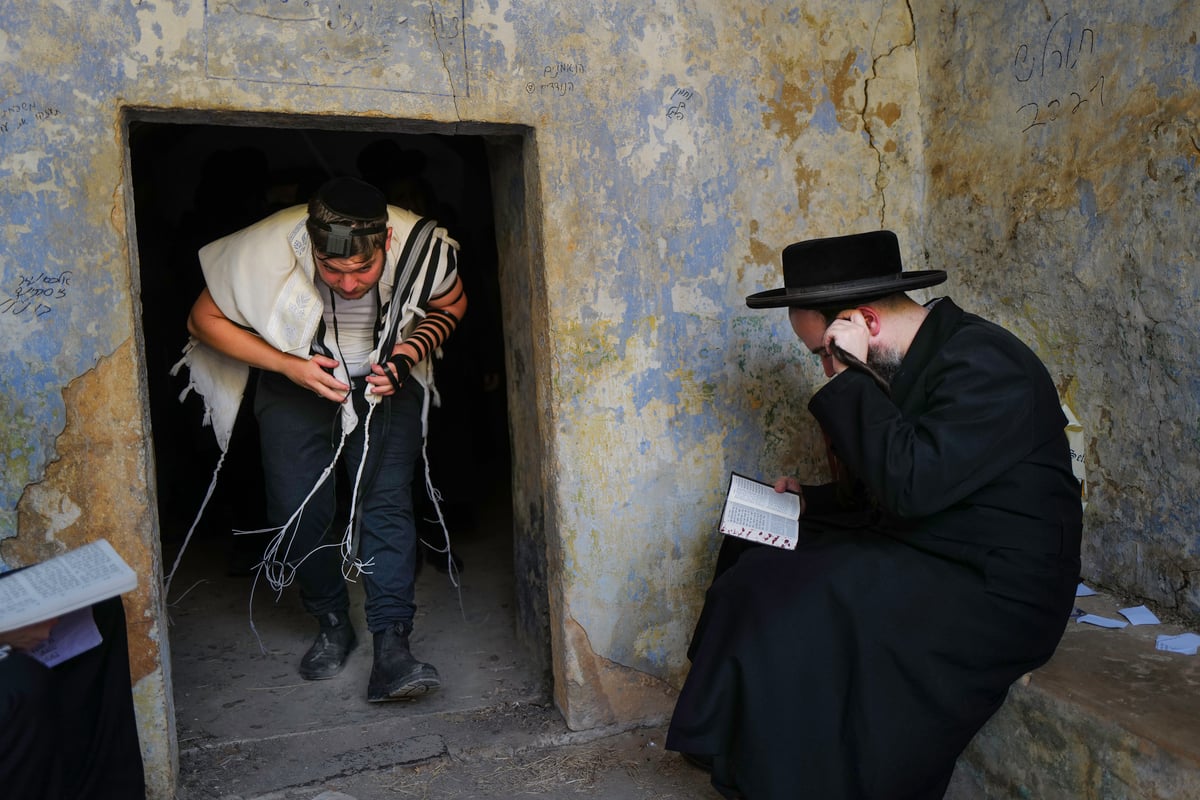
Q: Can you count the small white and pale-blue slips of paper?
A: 4